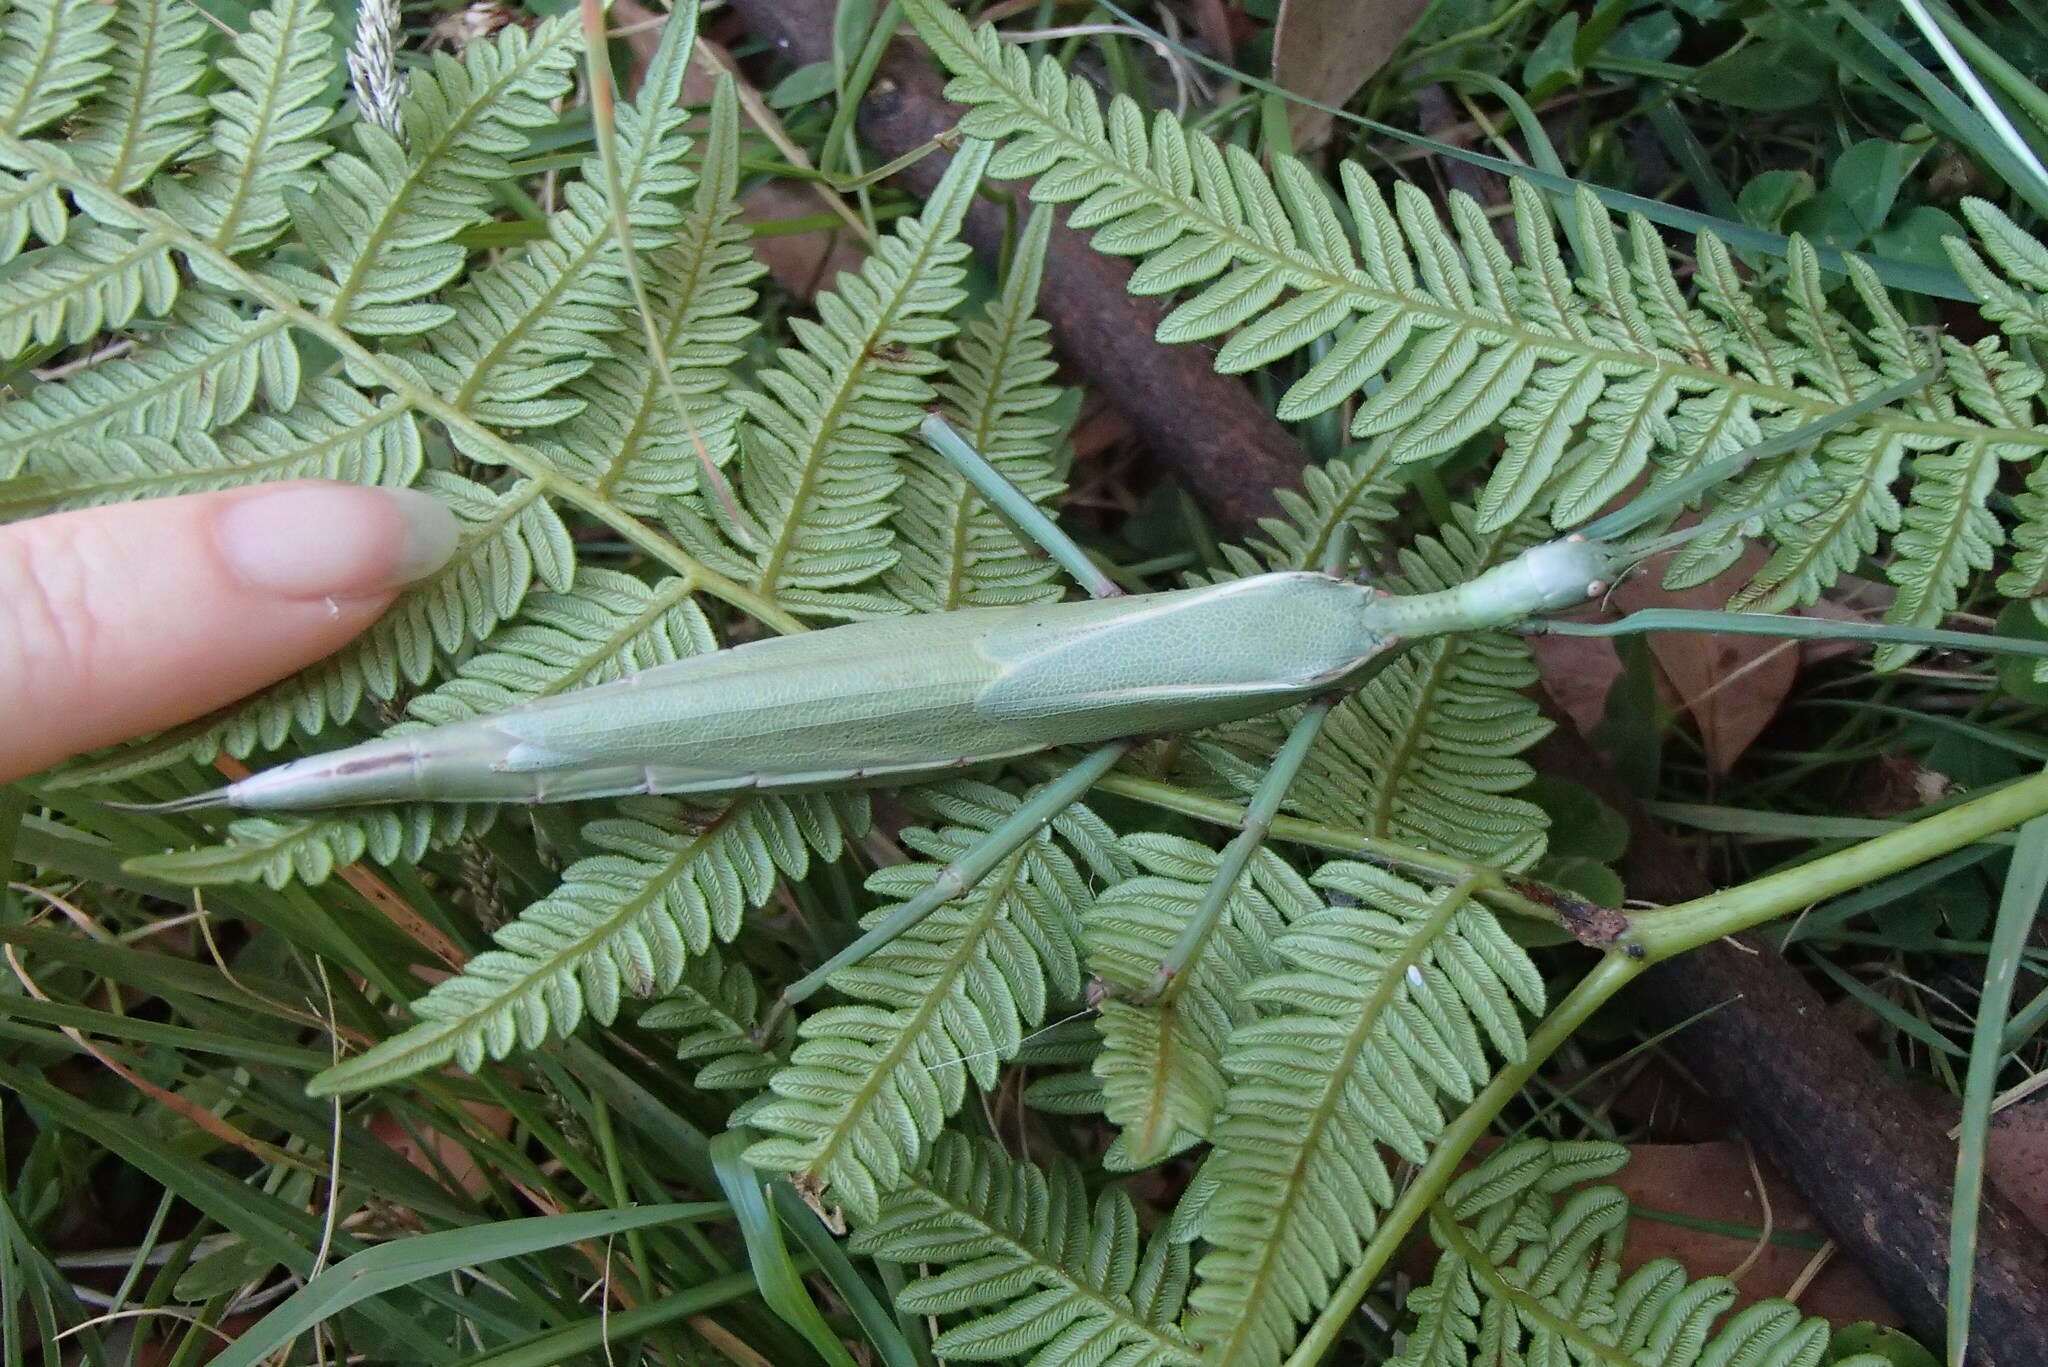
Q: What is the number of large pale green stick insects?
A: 1